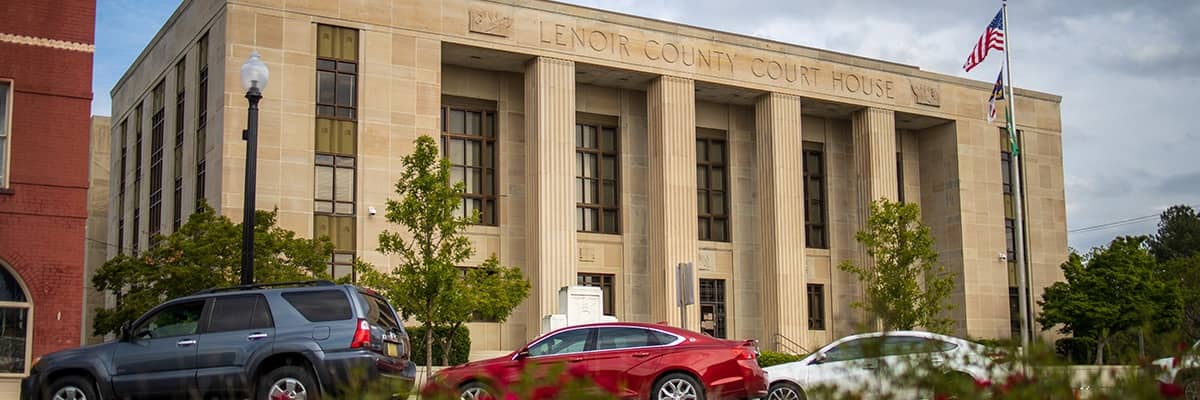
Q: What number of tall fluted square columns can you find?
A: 4